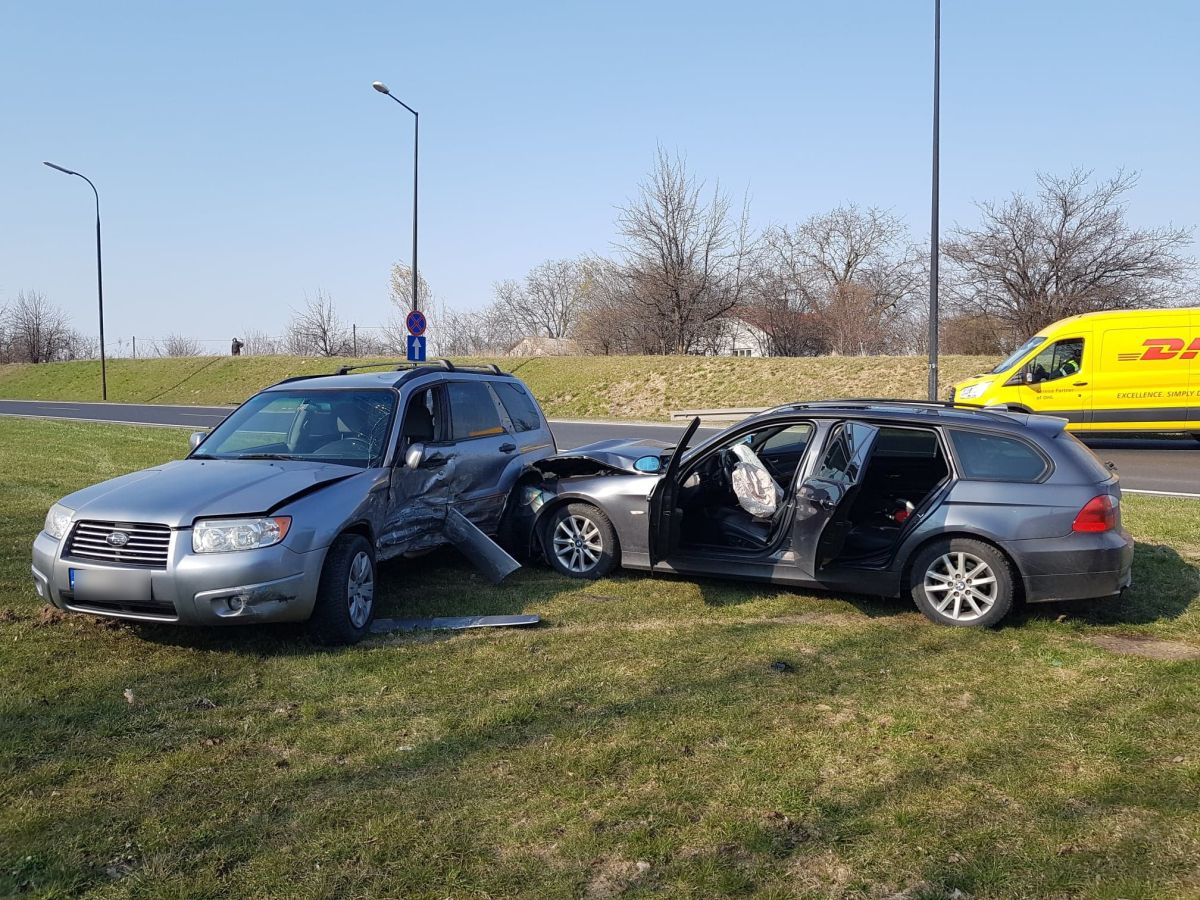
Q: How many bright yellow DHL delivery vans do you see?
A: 1